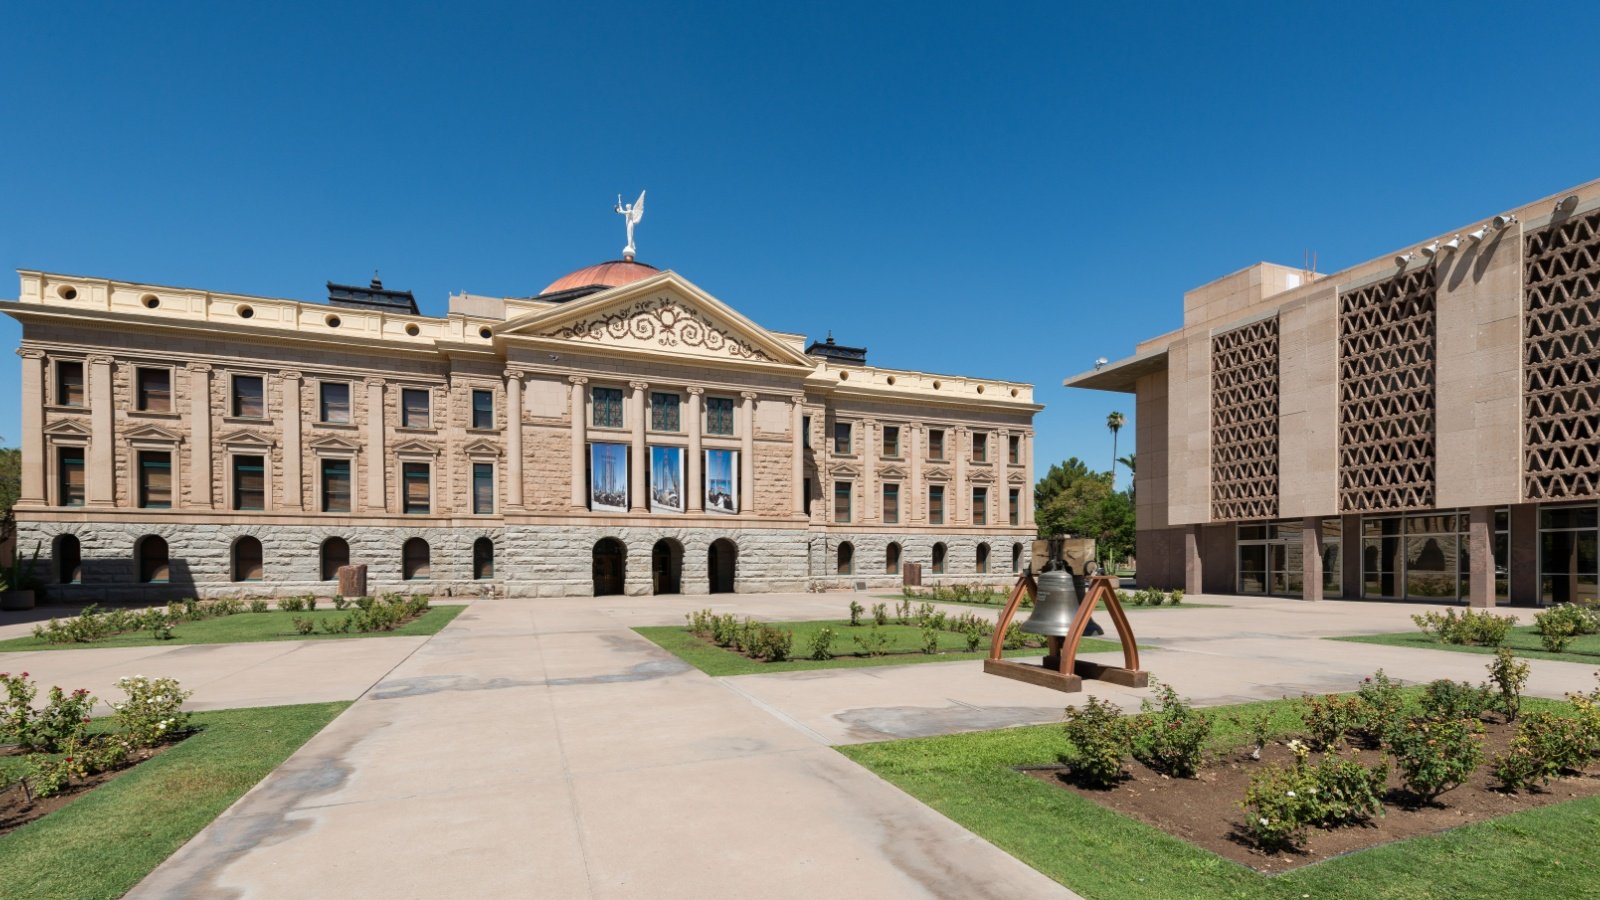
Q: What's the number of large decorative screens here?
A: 3